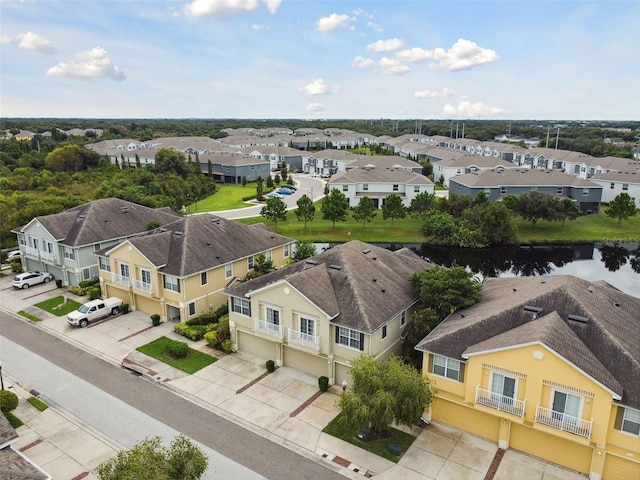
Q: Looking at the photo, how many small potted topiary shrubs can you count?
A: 5